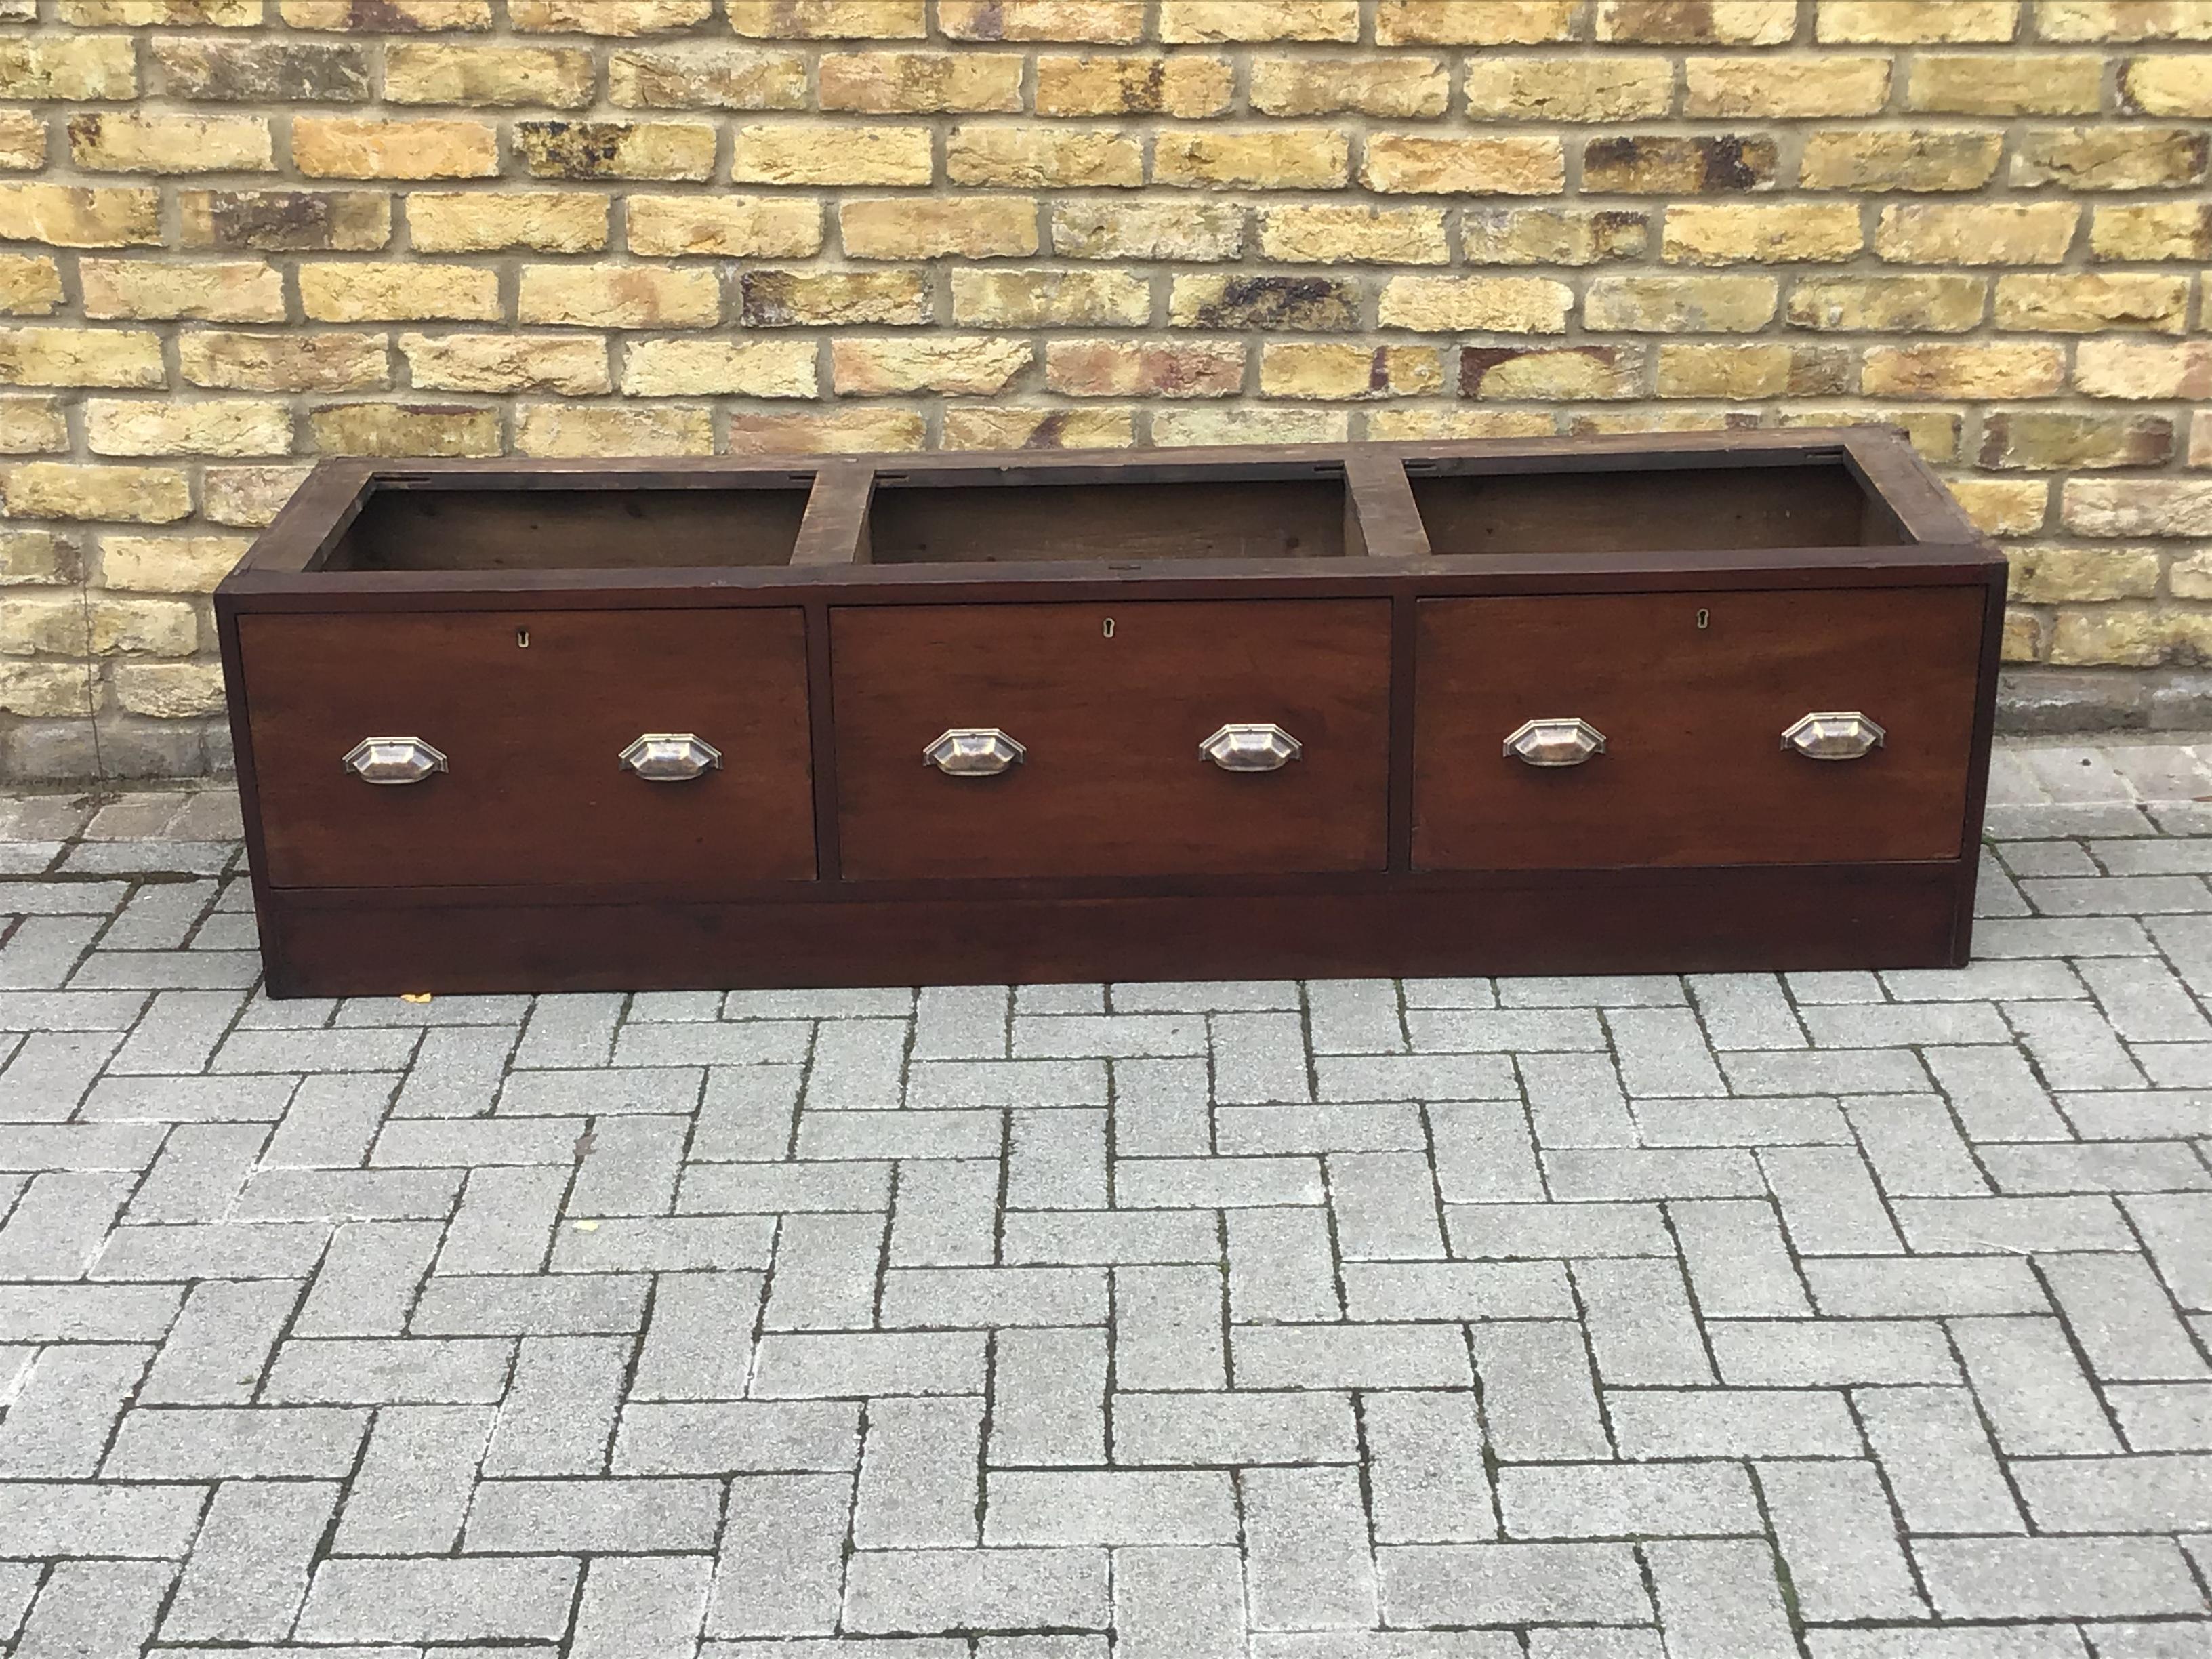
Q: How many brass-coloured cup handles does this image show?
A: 6